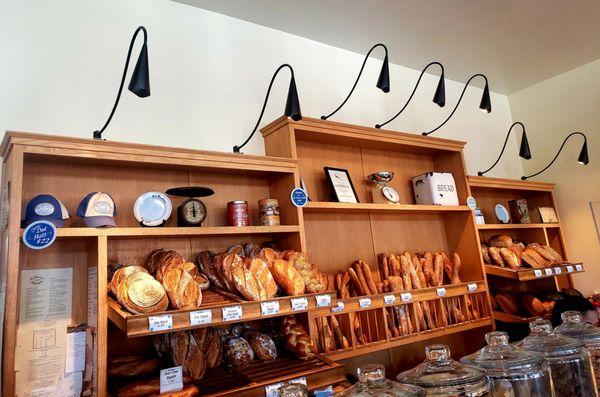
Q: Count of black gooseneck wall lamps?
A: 7